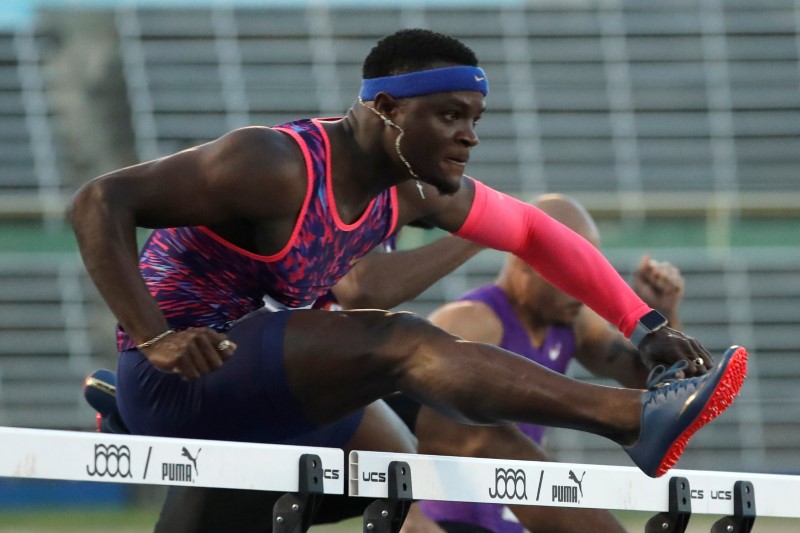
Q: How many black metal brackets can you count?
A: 4